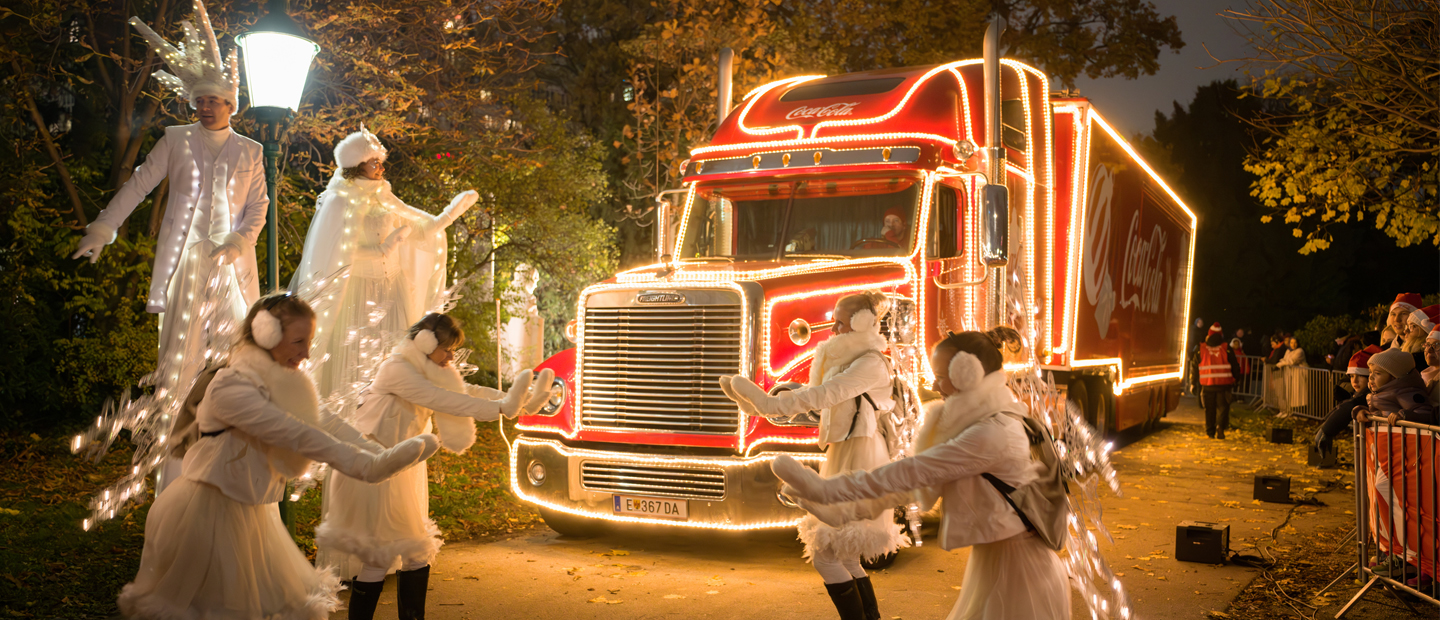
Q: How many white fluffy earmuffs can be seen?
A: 4